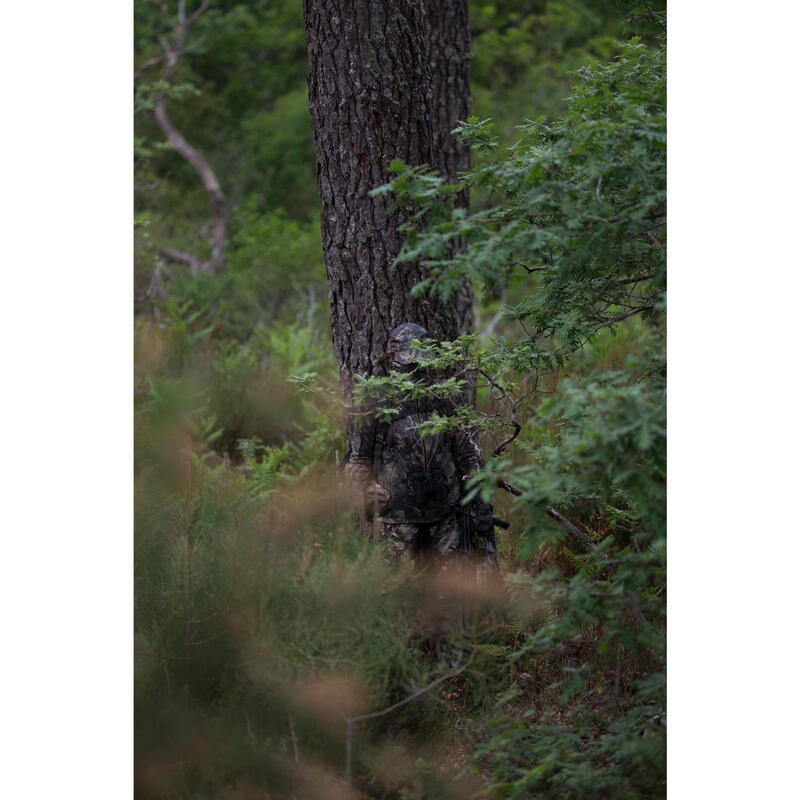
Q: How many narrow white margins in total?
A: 2